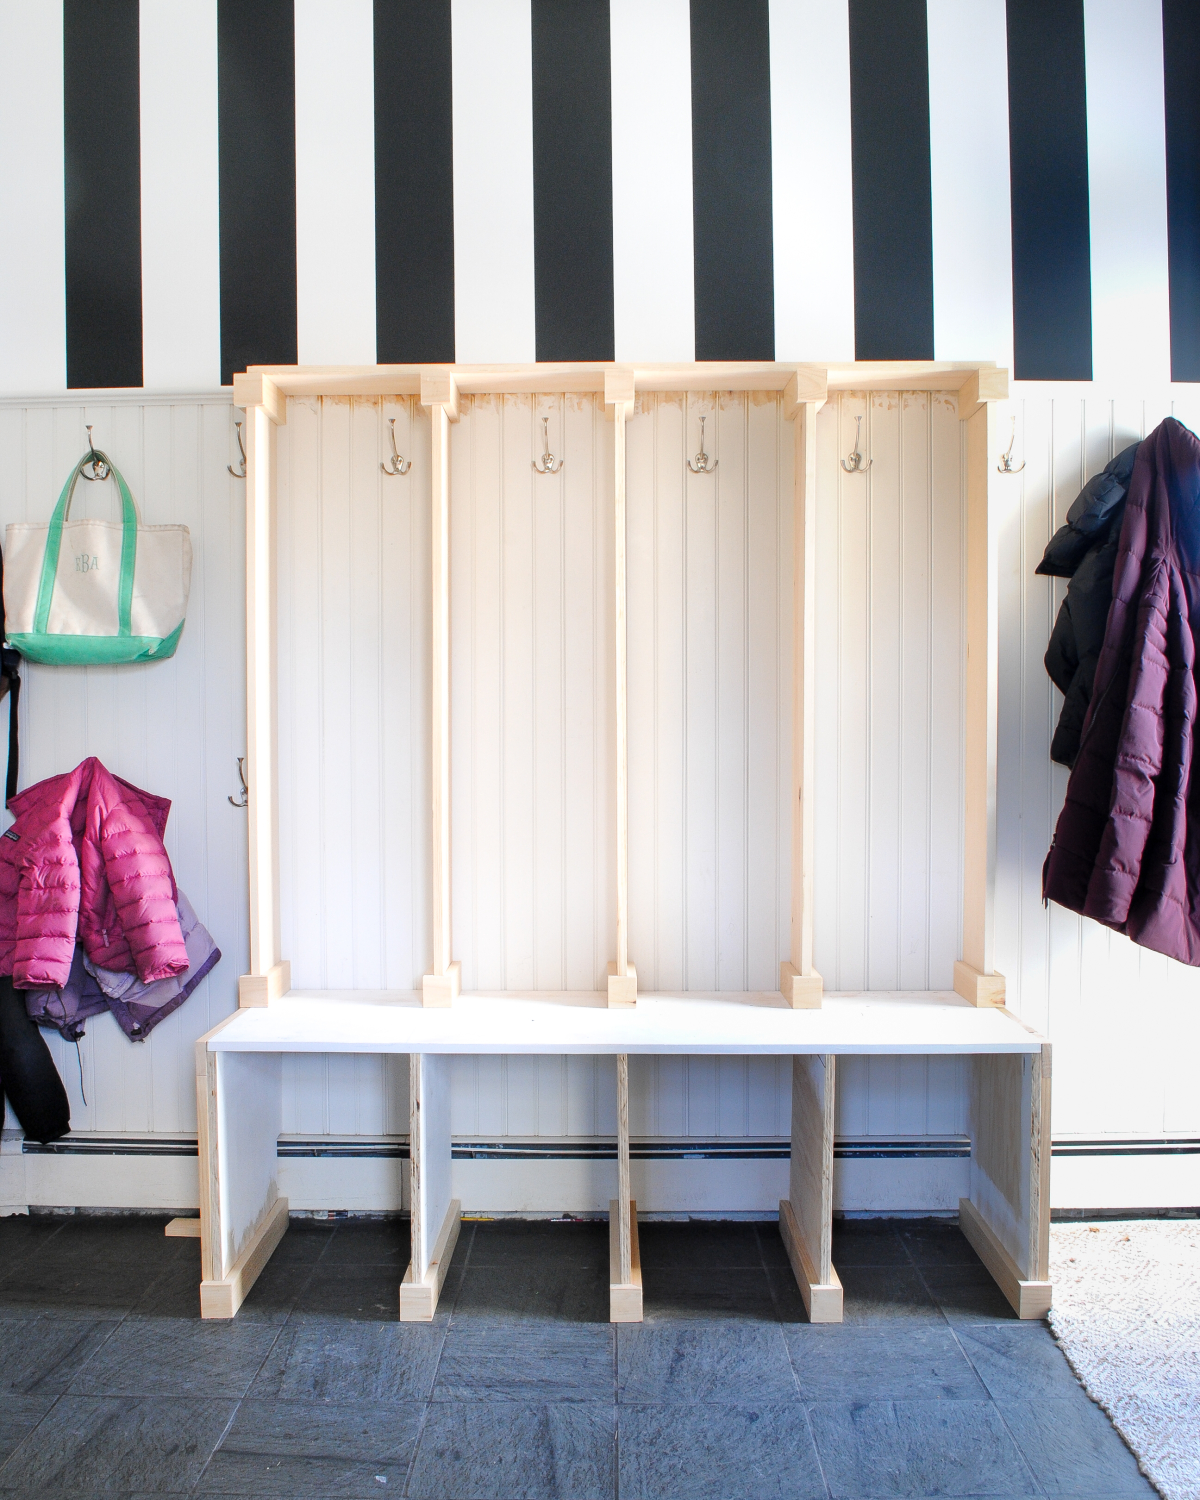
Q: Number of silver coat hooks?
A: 8